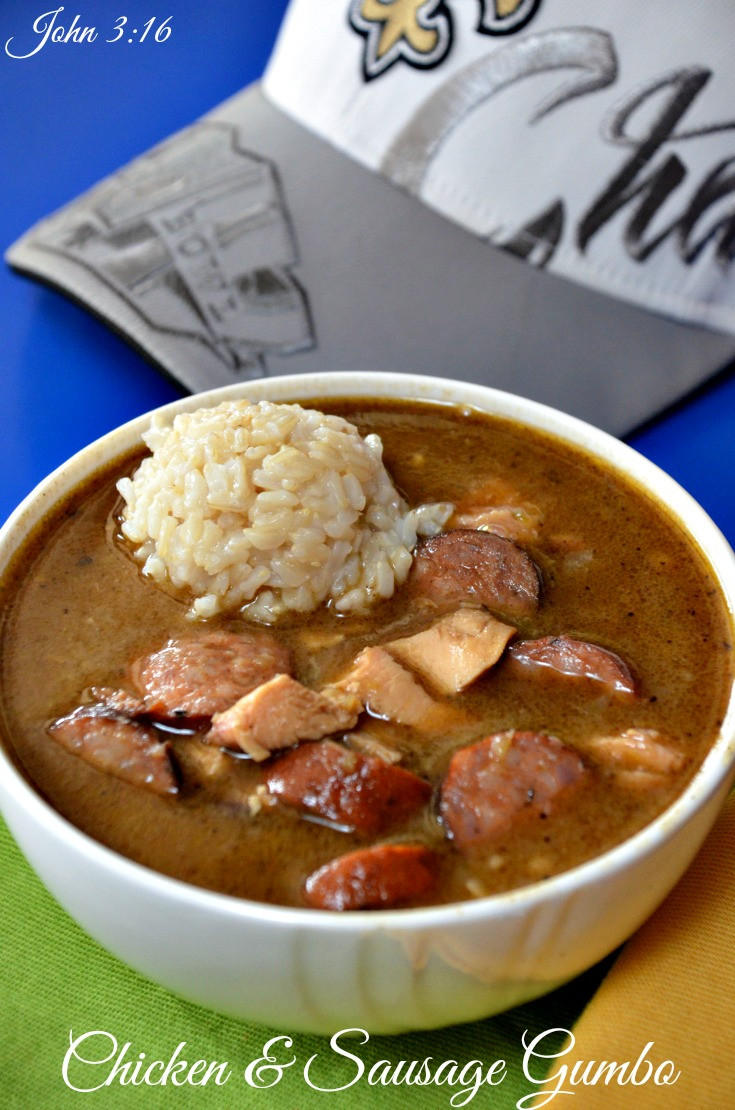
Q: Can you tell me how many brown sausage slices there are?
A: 7